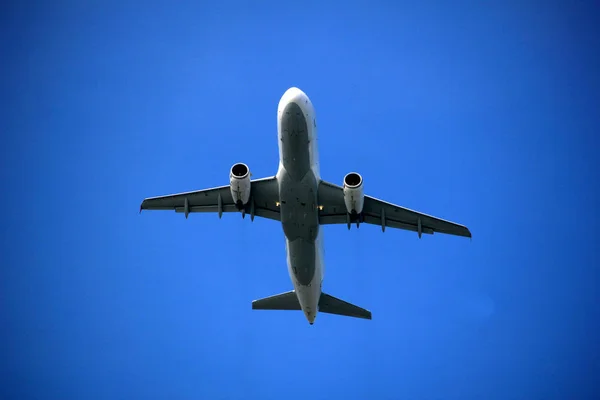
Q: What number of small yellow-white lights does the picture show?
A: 2